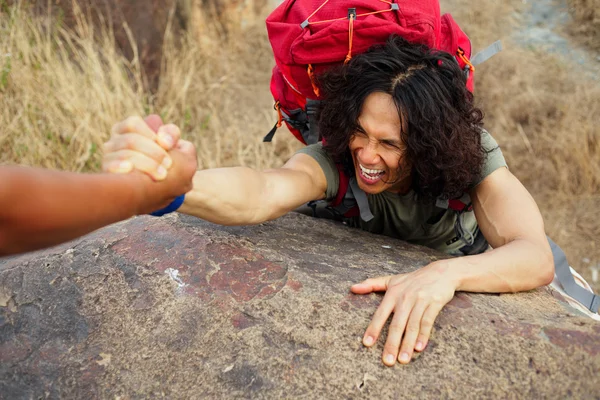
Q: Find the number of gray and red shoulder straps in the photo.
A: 2